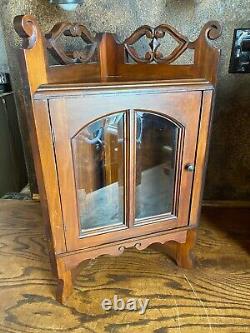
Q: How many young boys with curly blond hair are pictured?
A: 0